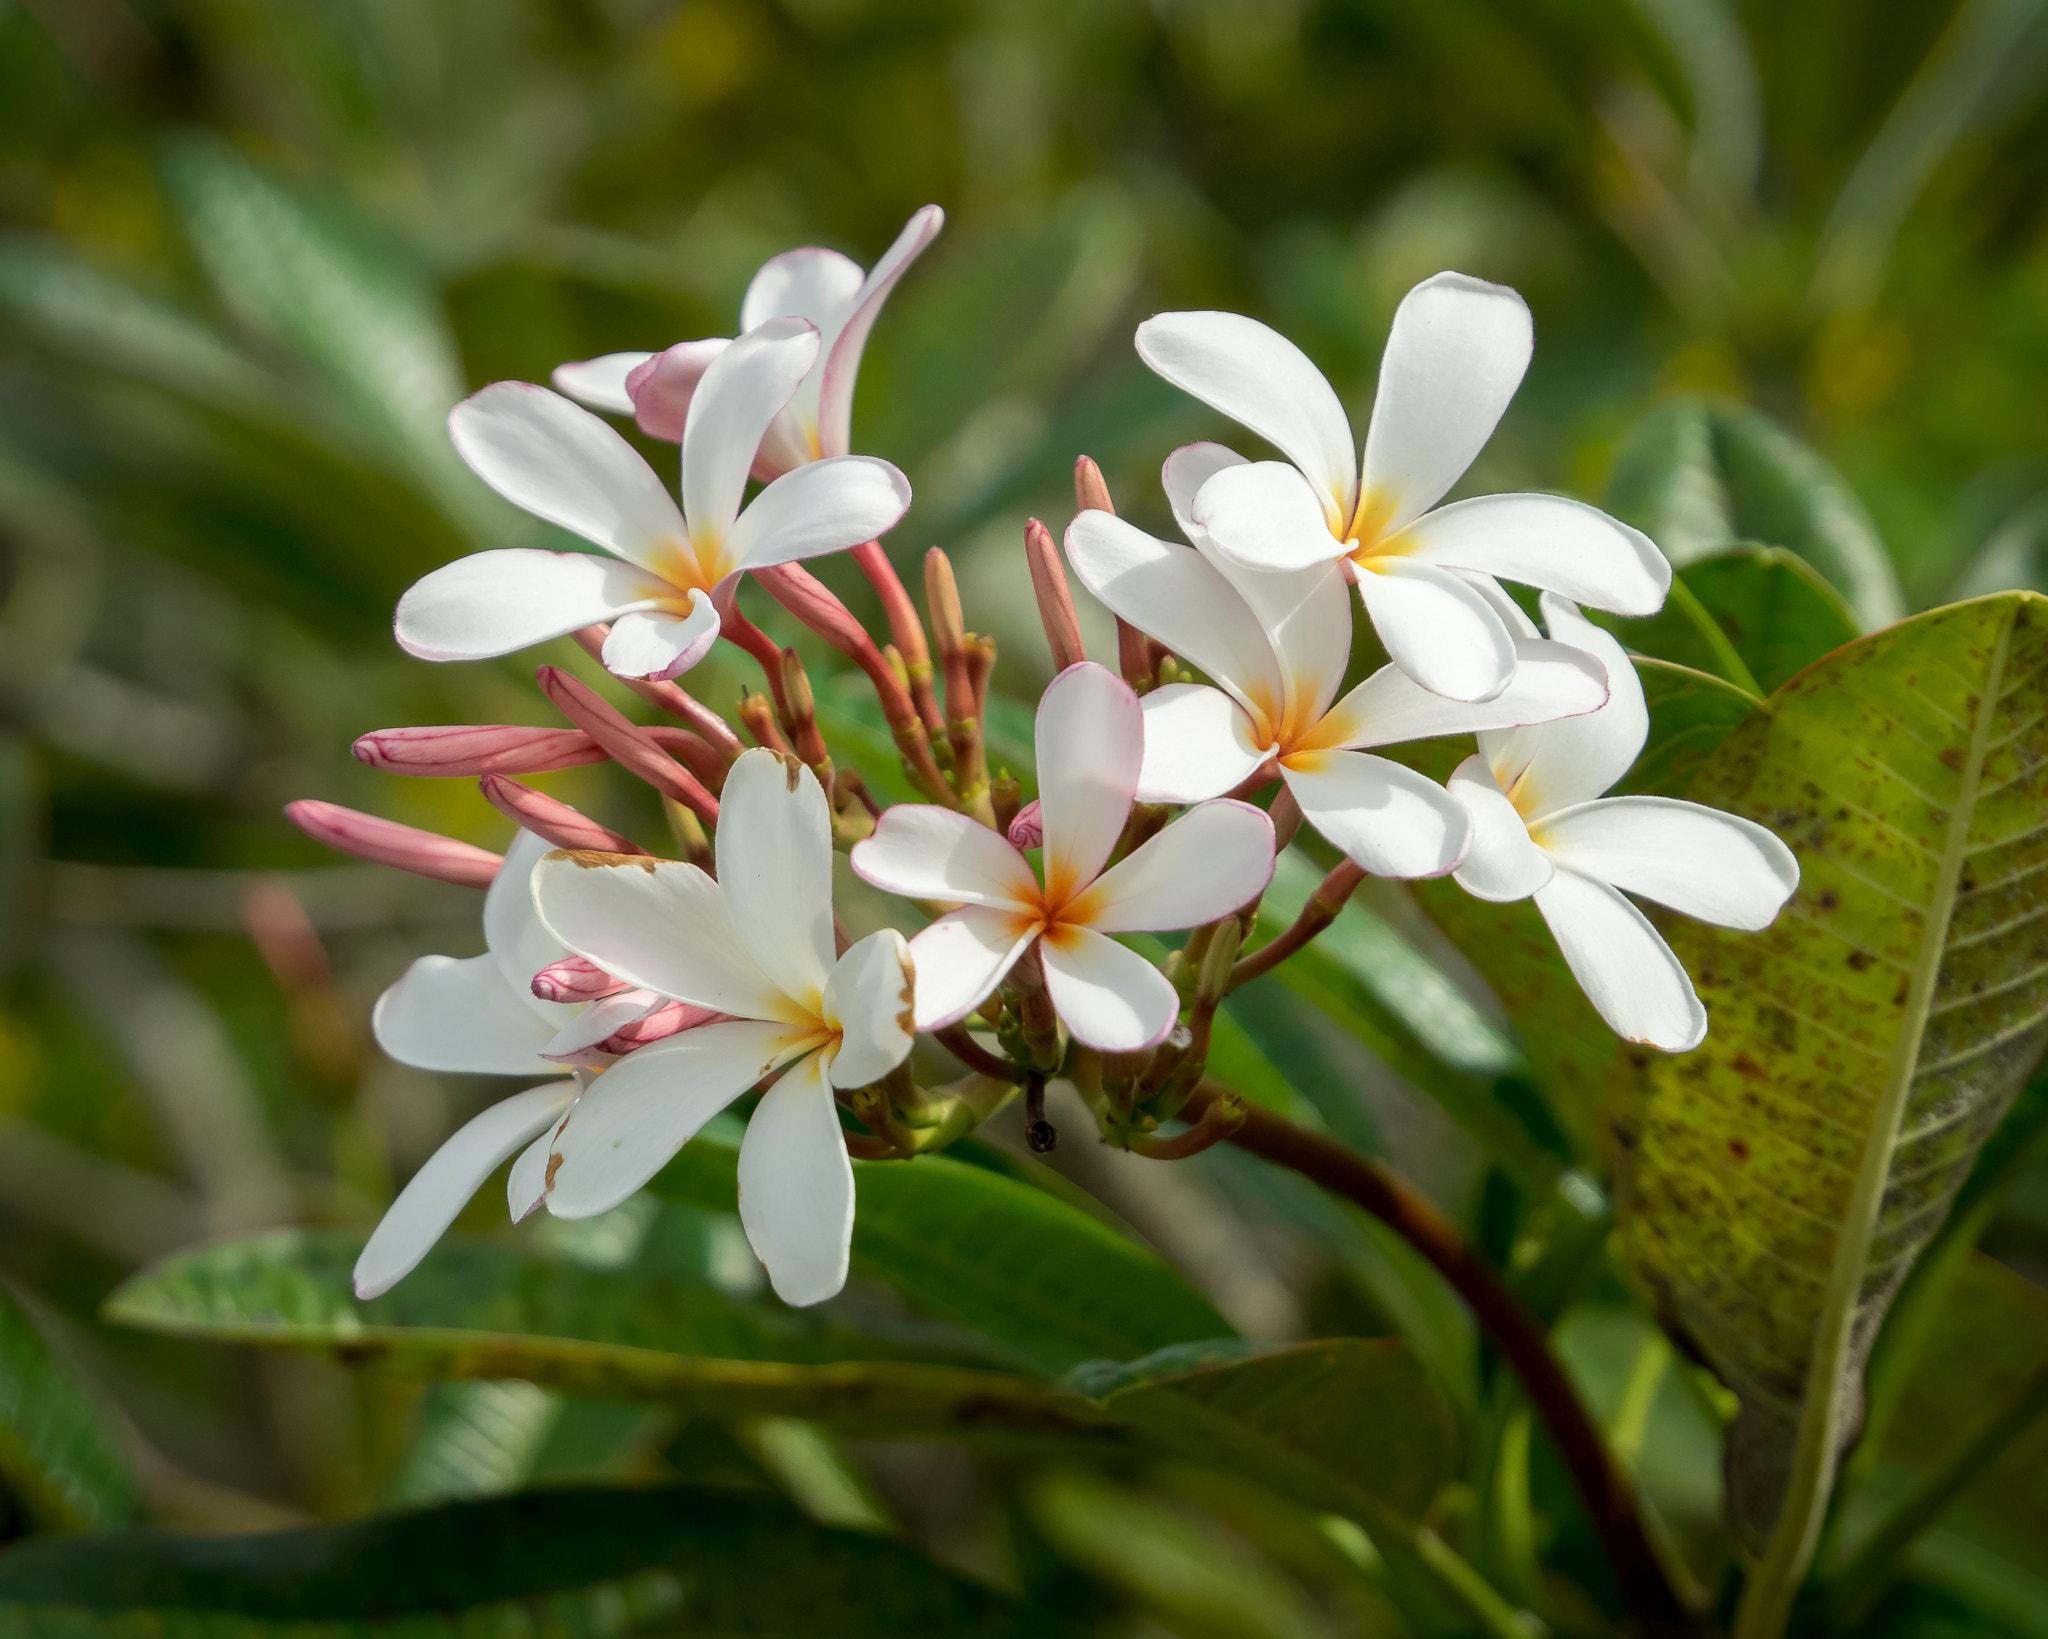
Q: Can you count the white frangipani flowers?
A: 8